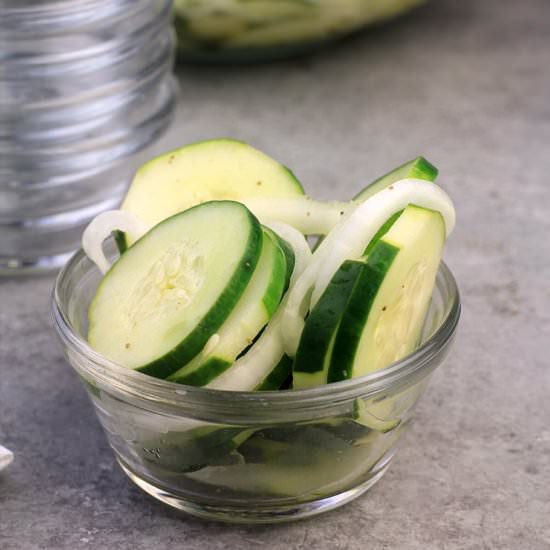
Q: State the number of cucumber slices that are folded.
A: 0